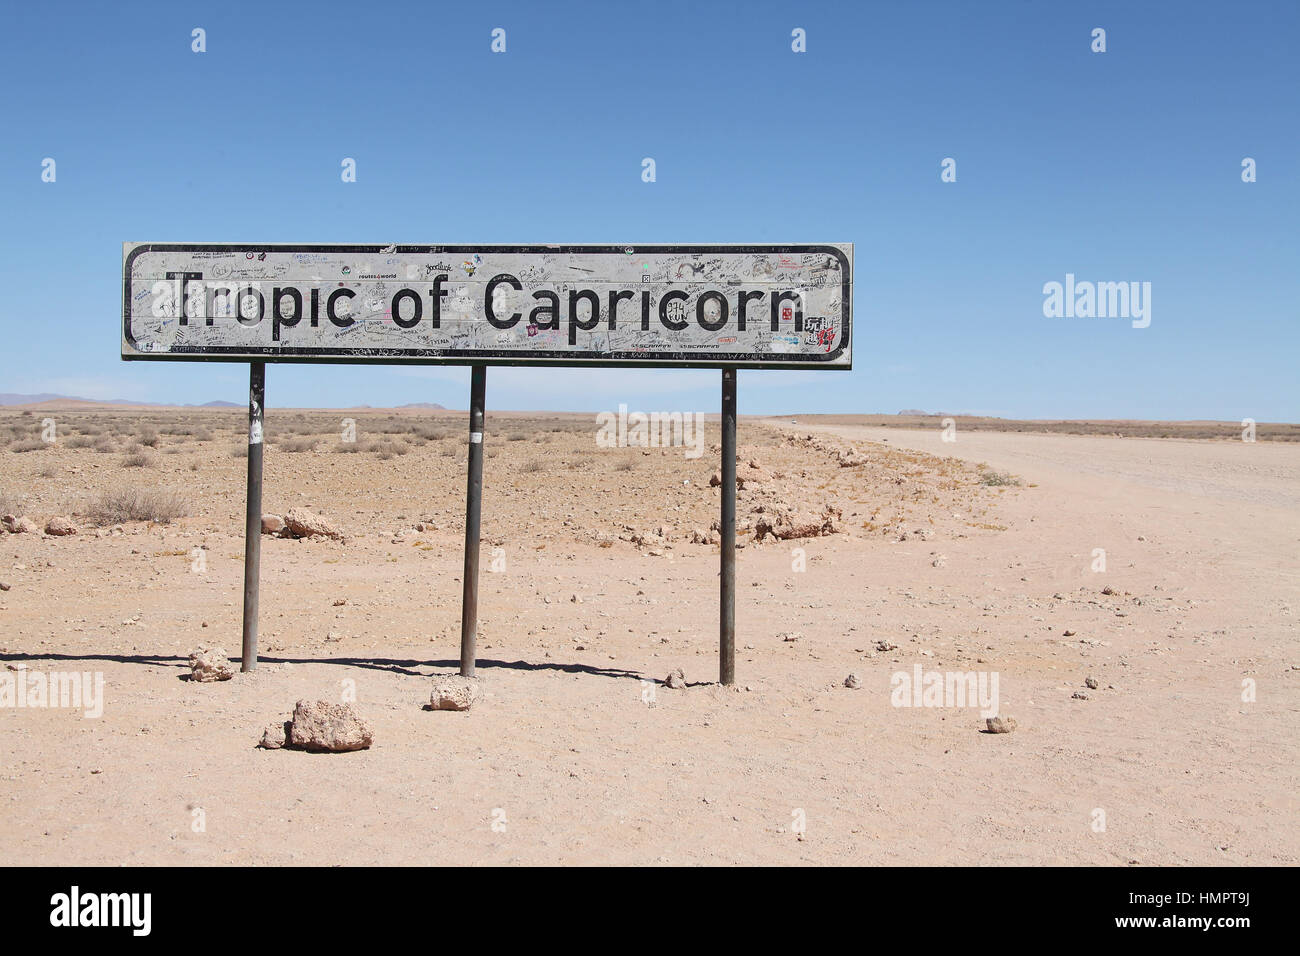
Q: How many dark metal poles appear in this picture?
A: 3